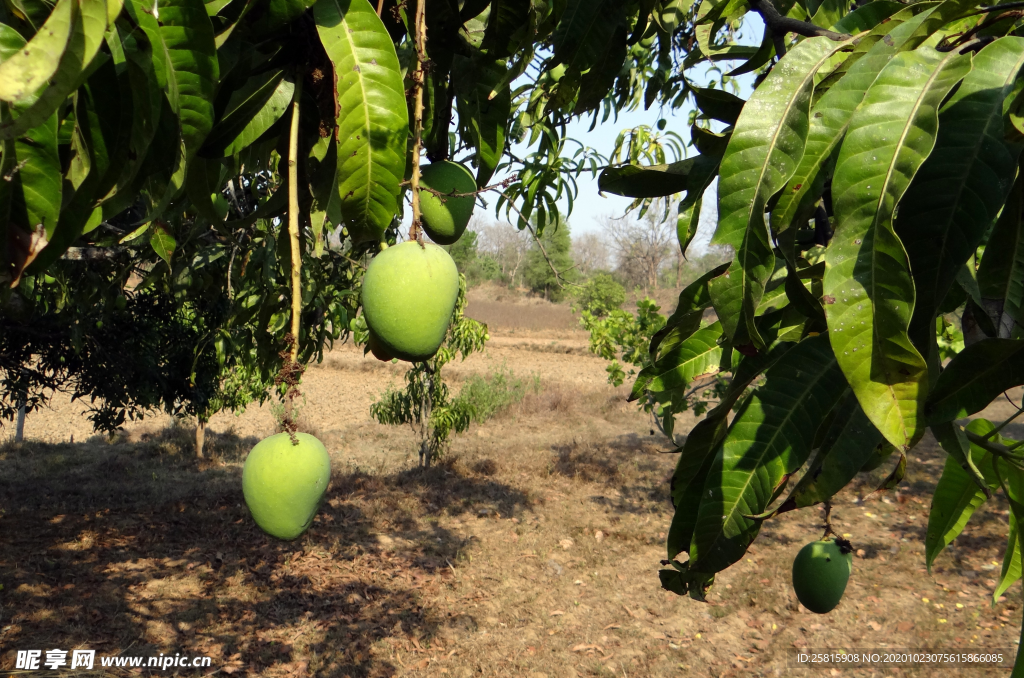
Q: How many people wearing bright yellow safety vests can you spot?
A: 0